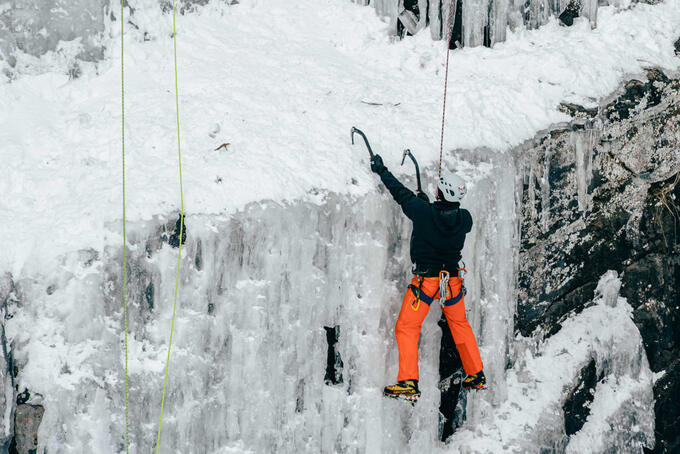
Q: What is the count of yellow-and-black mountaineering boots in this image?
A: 2